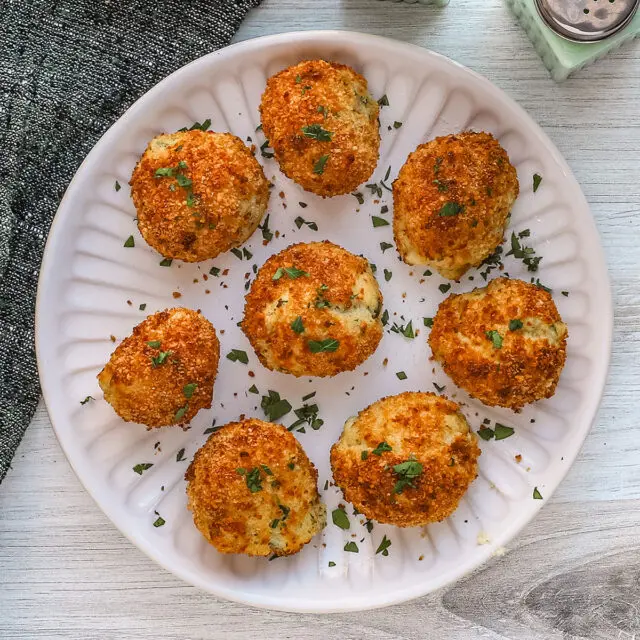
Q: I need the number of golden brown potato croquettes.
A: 8